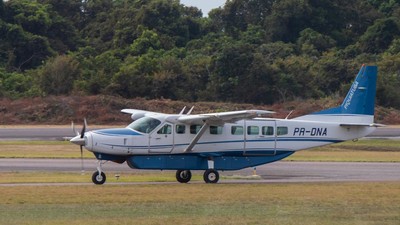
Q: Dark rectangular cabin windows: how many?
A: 7